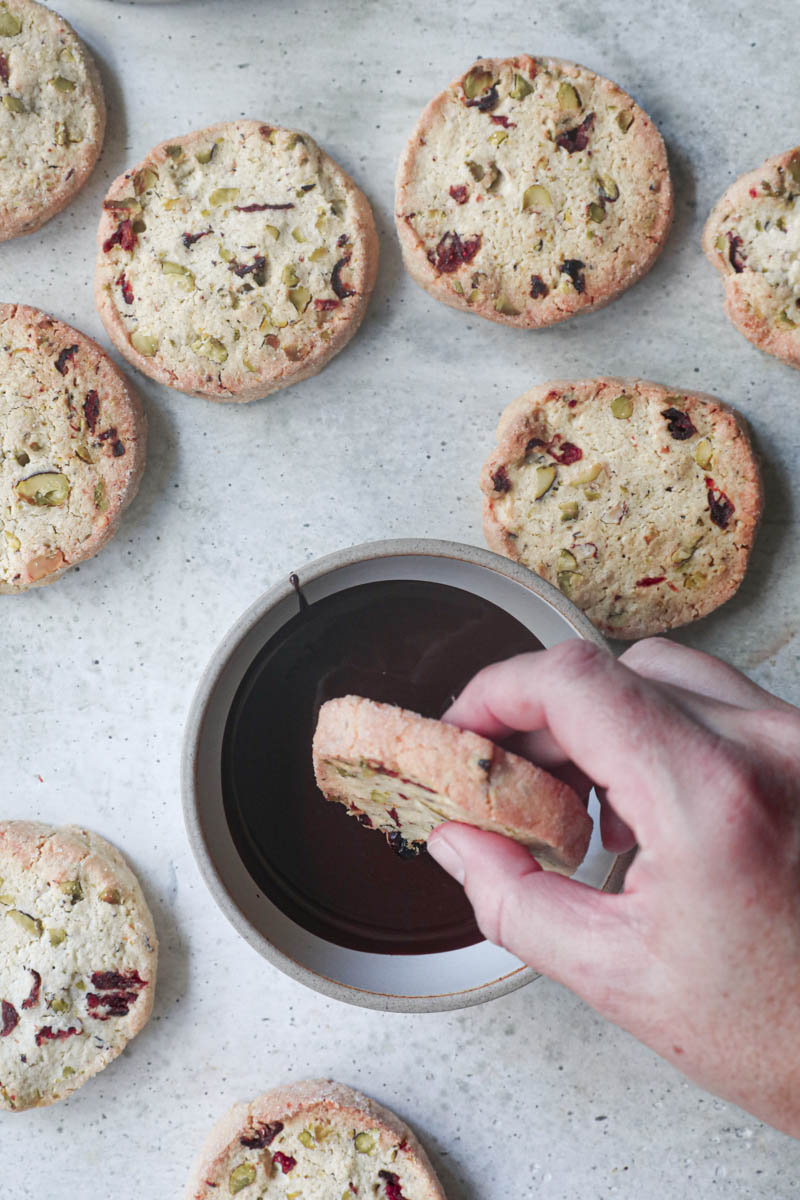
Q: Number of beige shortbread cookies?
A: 9